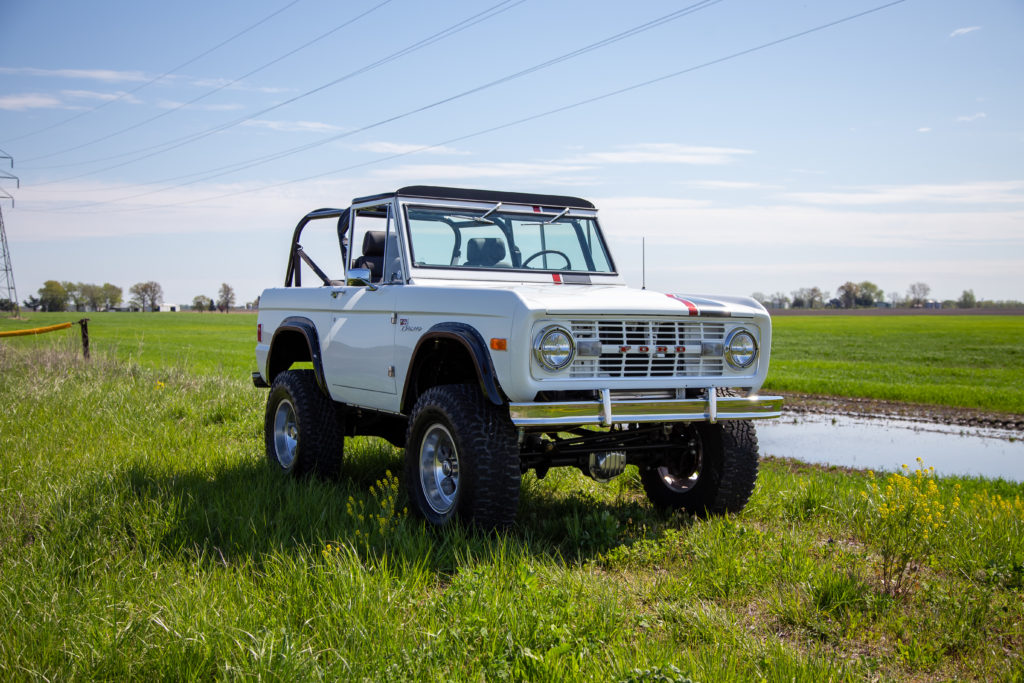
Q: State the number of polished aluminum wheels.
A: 3